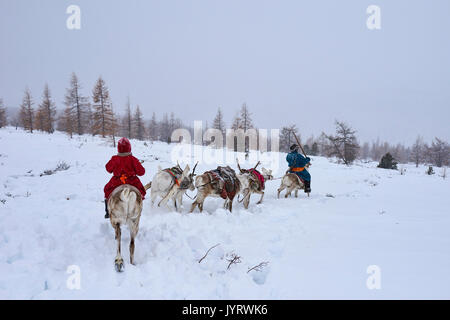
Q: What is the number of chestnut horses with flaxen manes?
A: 0